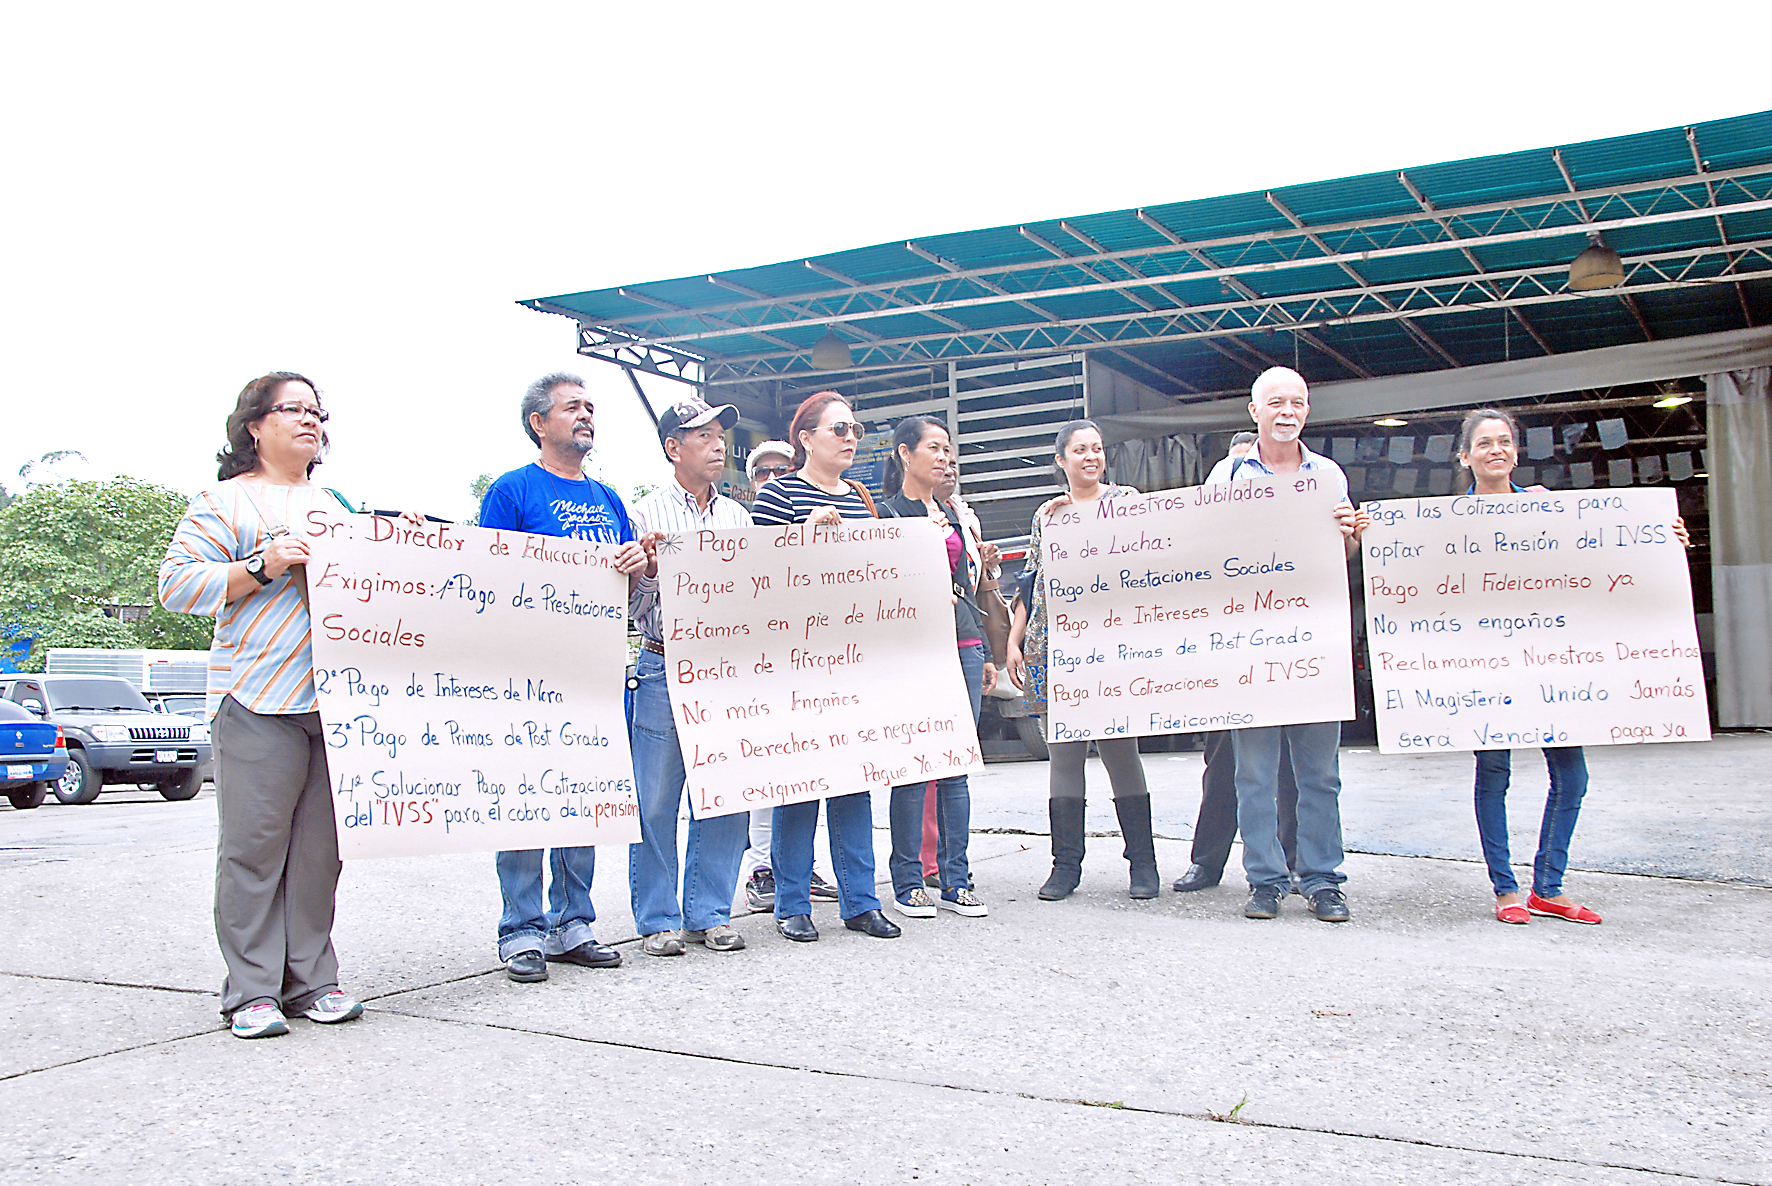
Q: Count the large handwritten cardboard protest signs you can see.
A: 4